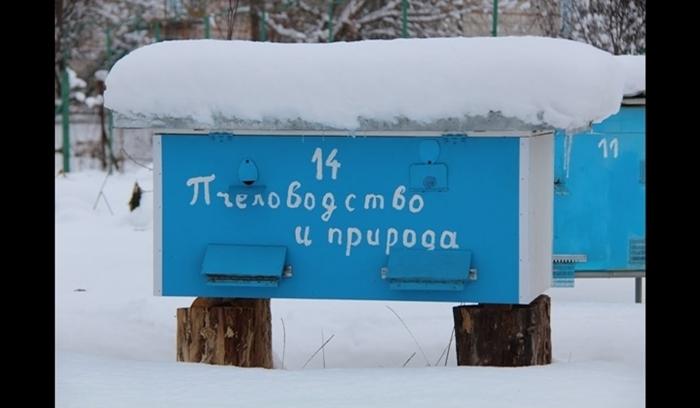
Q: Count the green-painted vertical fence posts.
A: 8